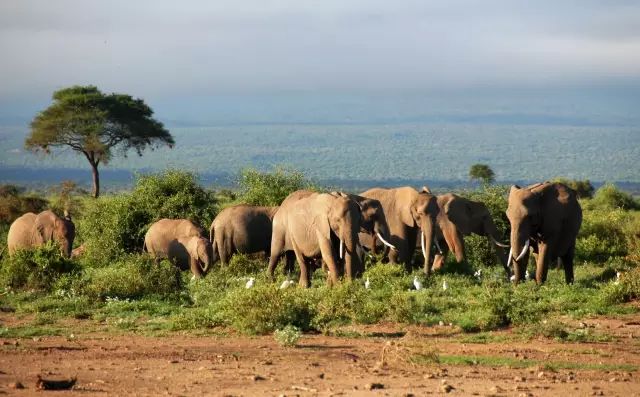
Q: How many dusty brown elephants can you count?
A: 8